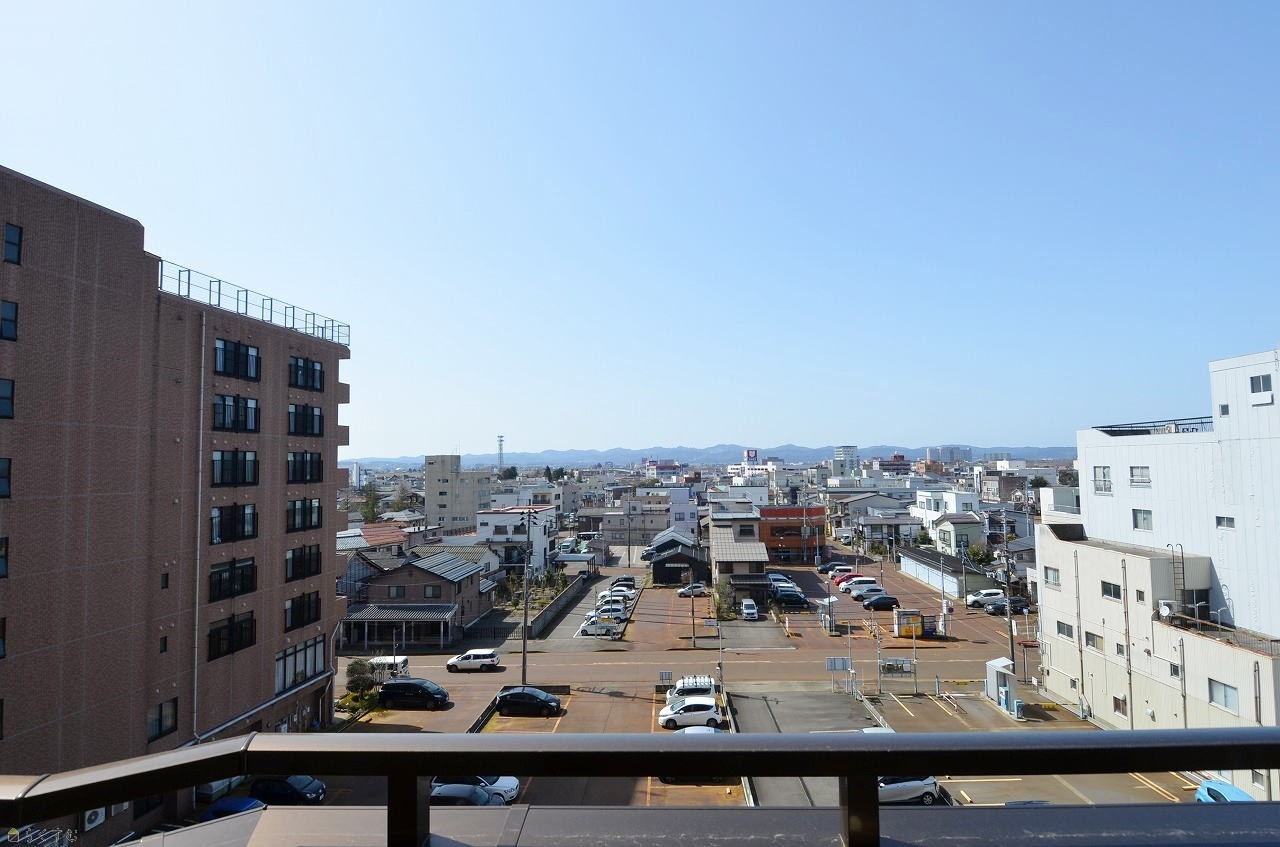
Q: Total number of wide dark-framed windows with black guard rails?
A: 12